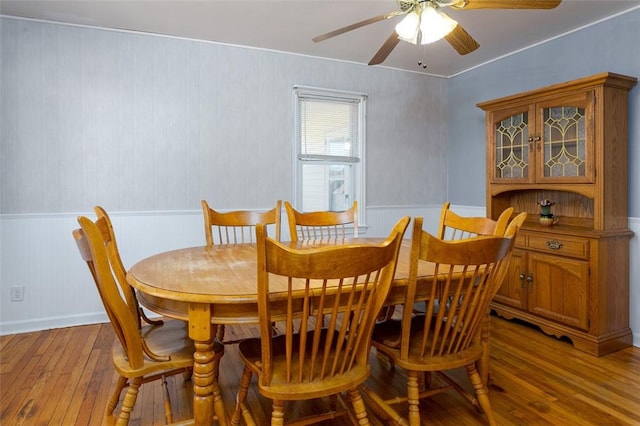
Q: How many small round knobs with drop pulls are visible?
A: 4